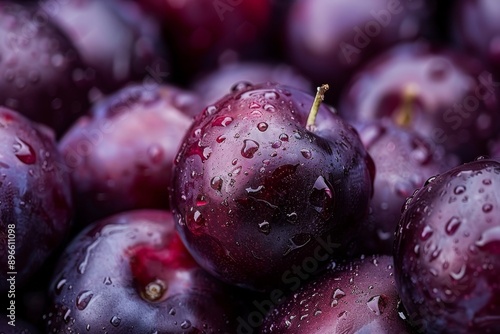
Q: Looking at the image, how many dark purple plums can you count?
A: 14